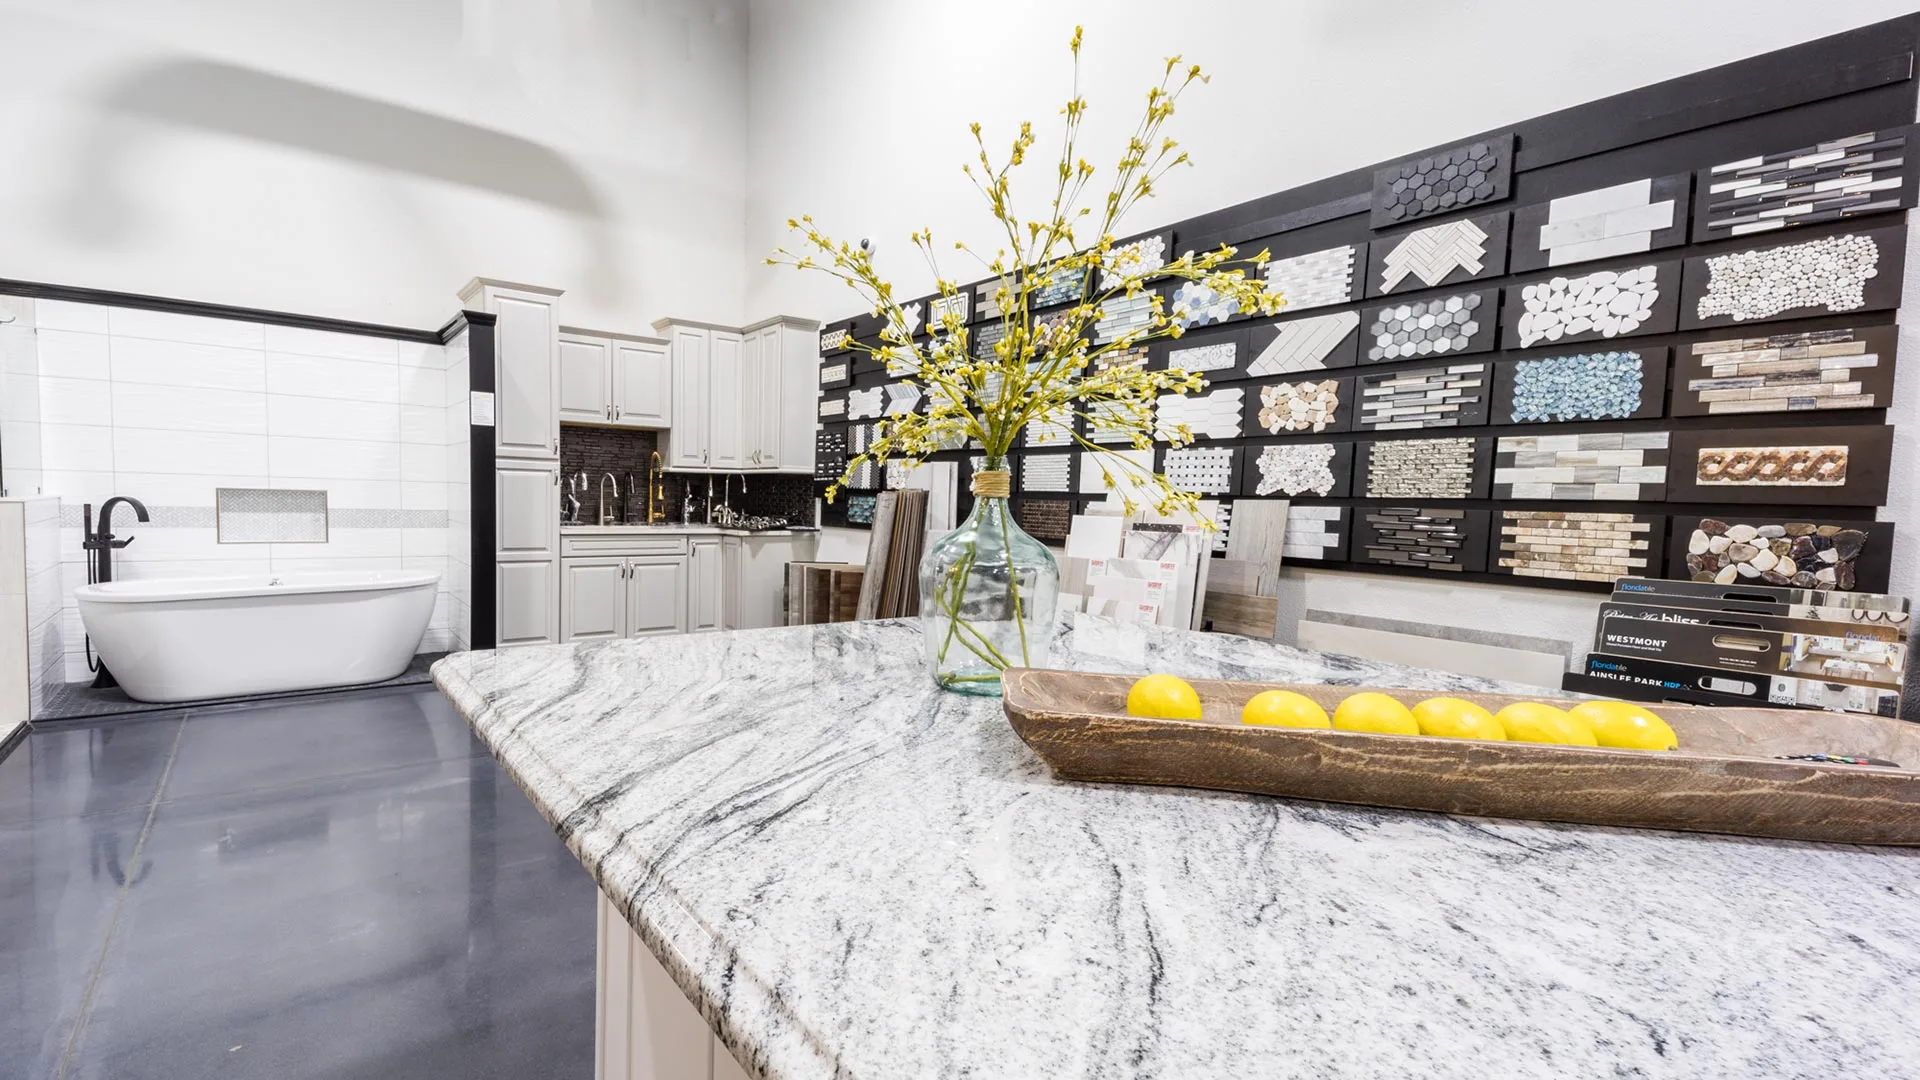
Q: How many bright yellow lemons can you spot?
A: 6